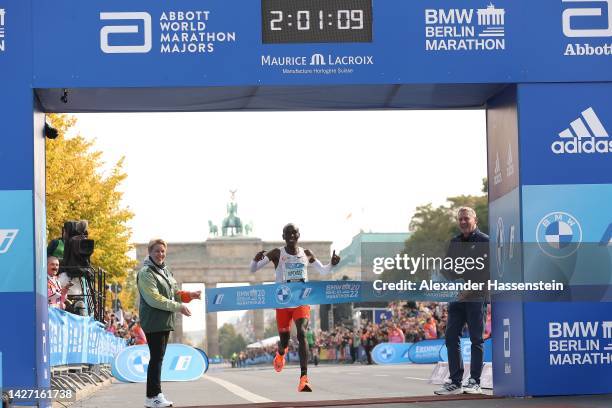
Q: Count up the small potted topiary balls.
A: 0